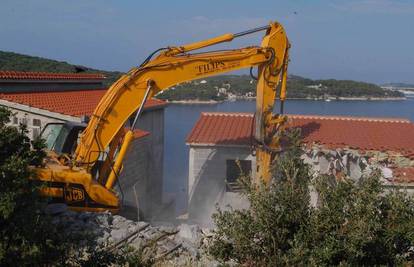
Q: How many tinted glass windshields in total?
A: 1